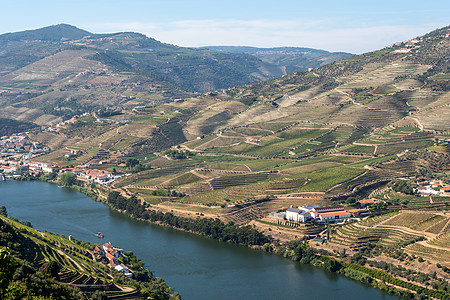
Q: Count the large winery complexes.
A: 1